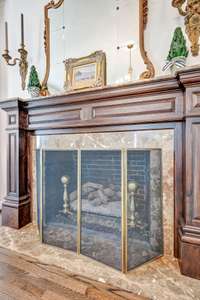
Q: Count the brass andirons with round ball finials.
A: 2